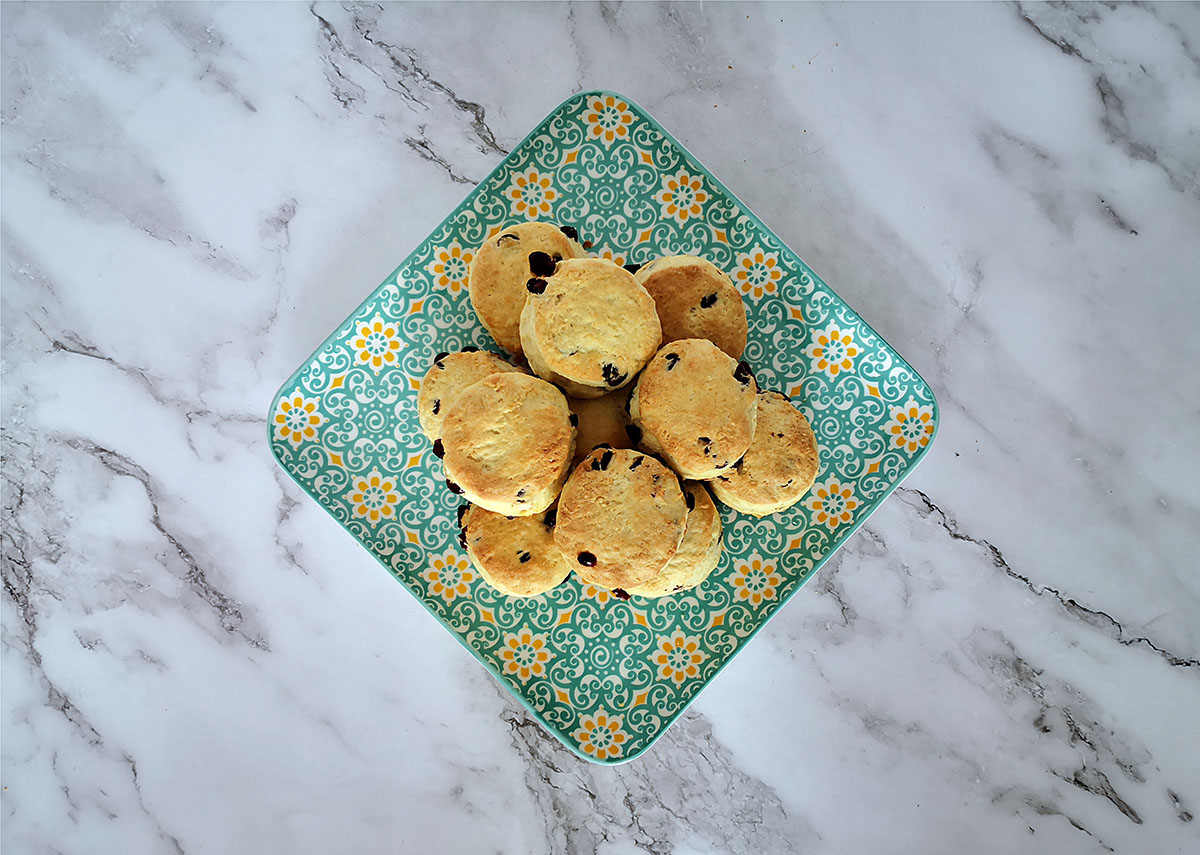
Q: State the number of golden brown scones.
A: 11